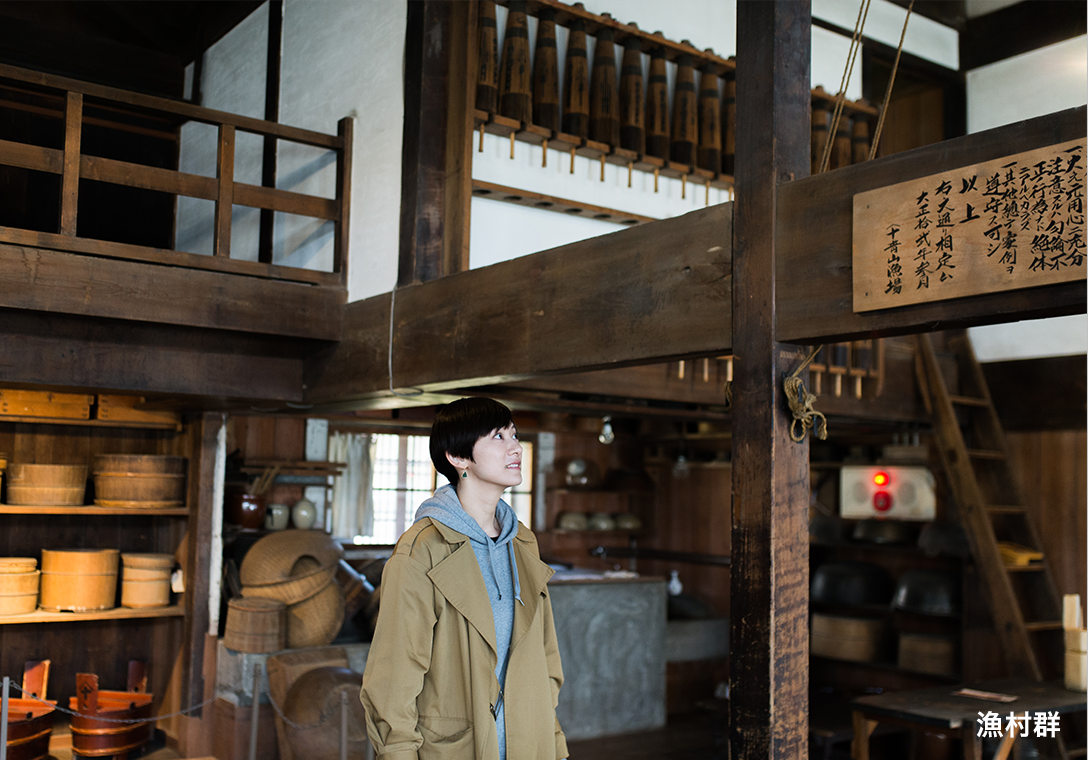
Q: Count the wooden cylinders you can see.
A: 13